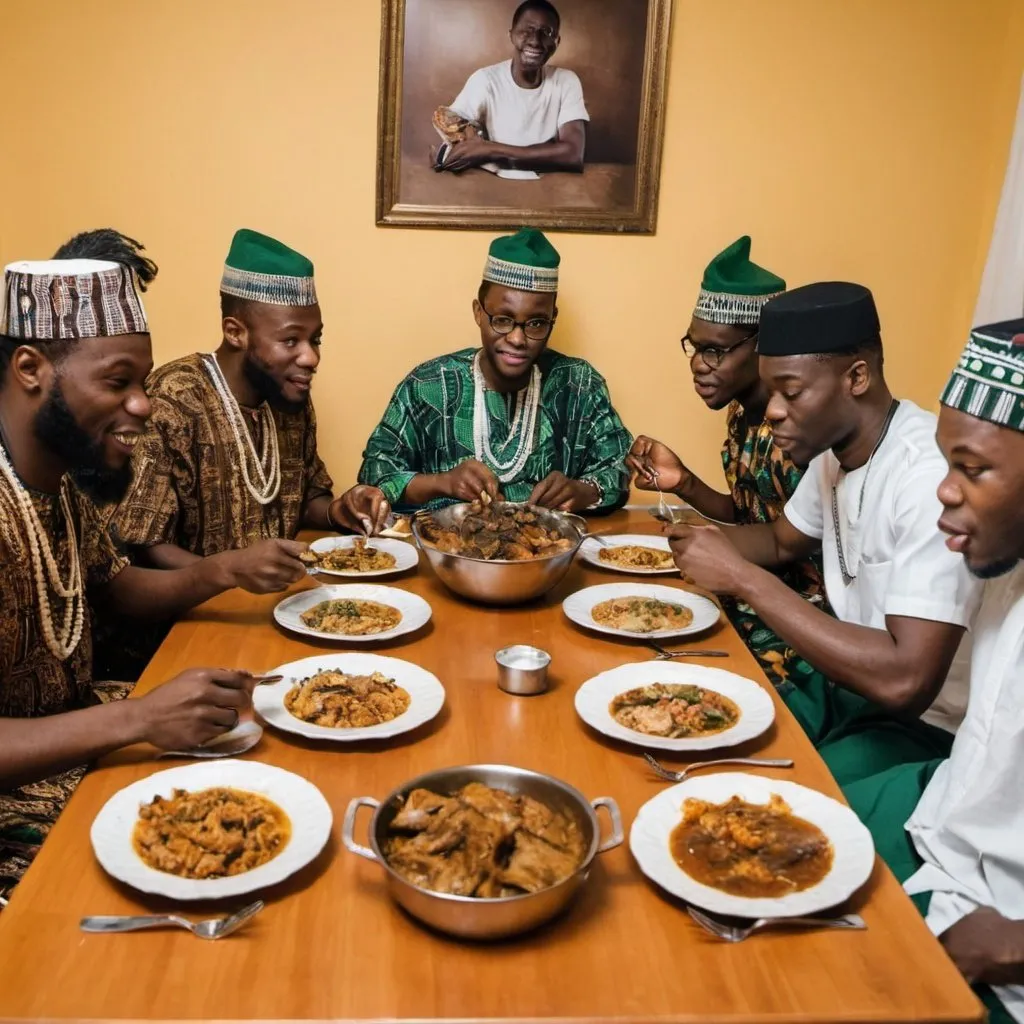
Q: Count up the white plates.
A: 8